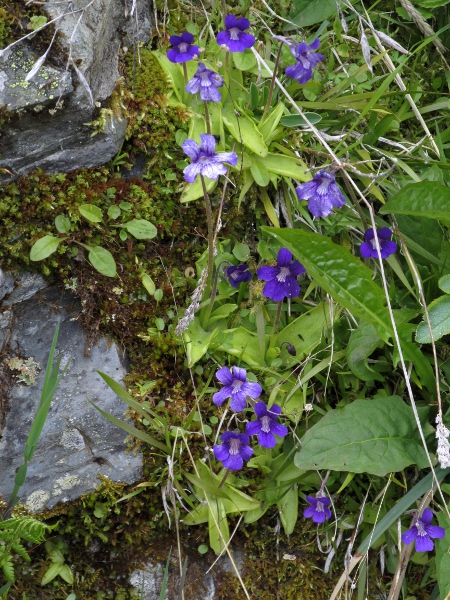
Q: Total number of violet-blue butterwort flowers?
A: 14